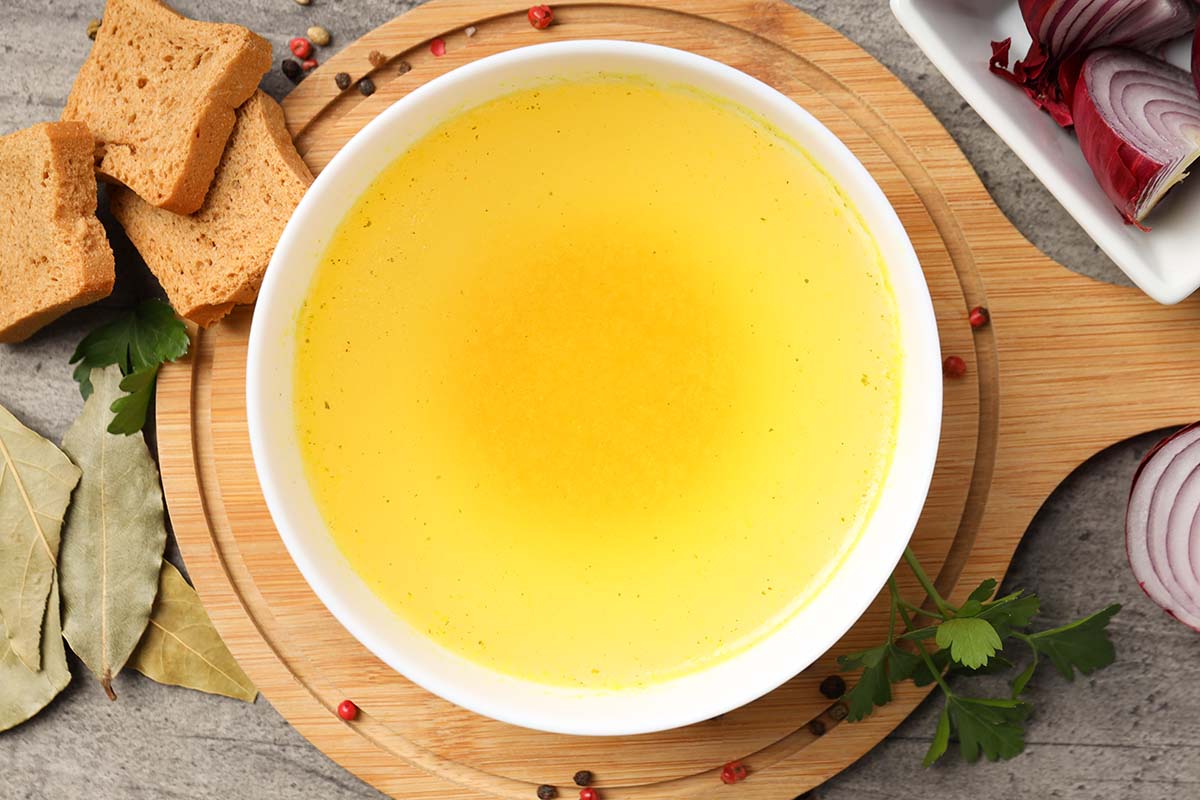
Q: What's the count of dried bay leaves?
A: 4